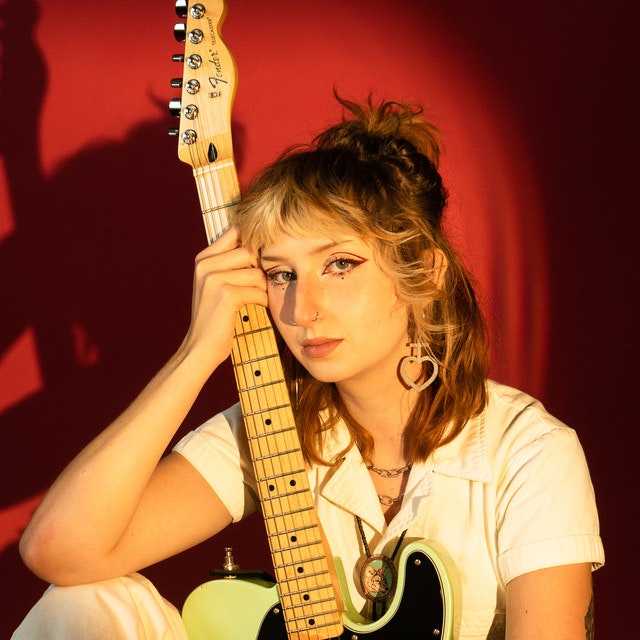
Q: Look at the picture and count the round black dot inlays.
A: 9